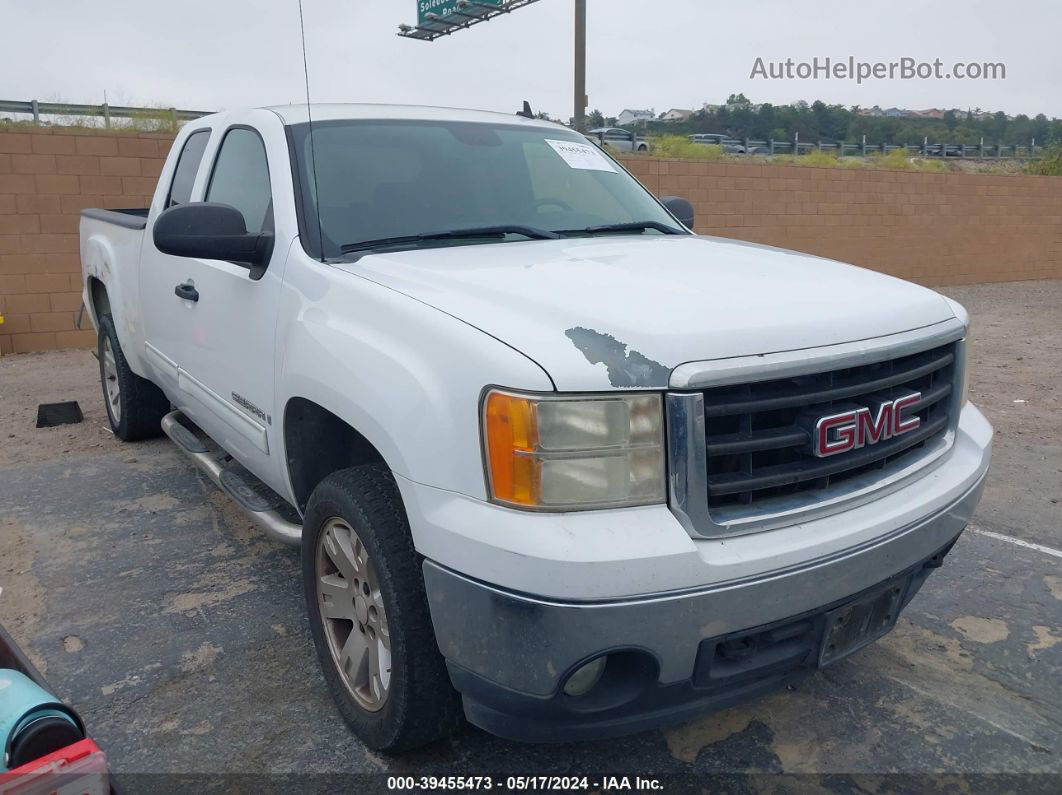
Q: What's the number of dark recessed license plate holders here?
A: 1